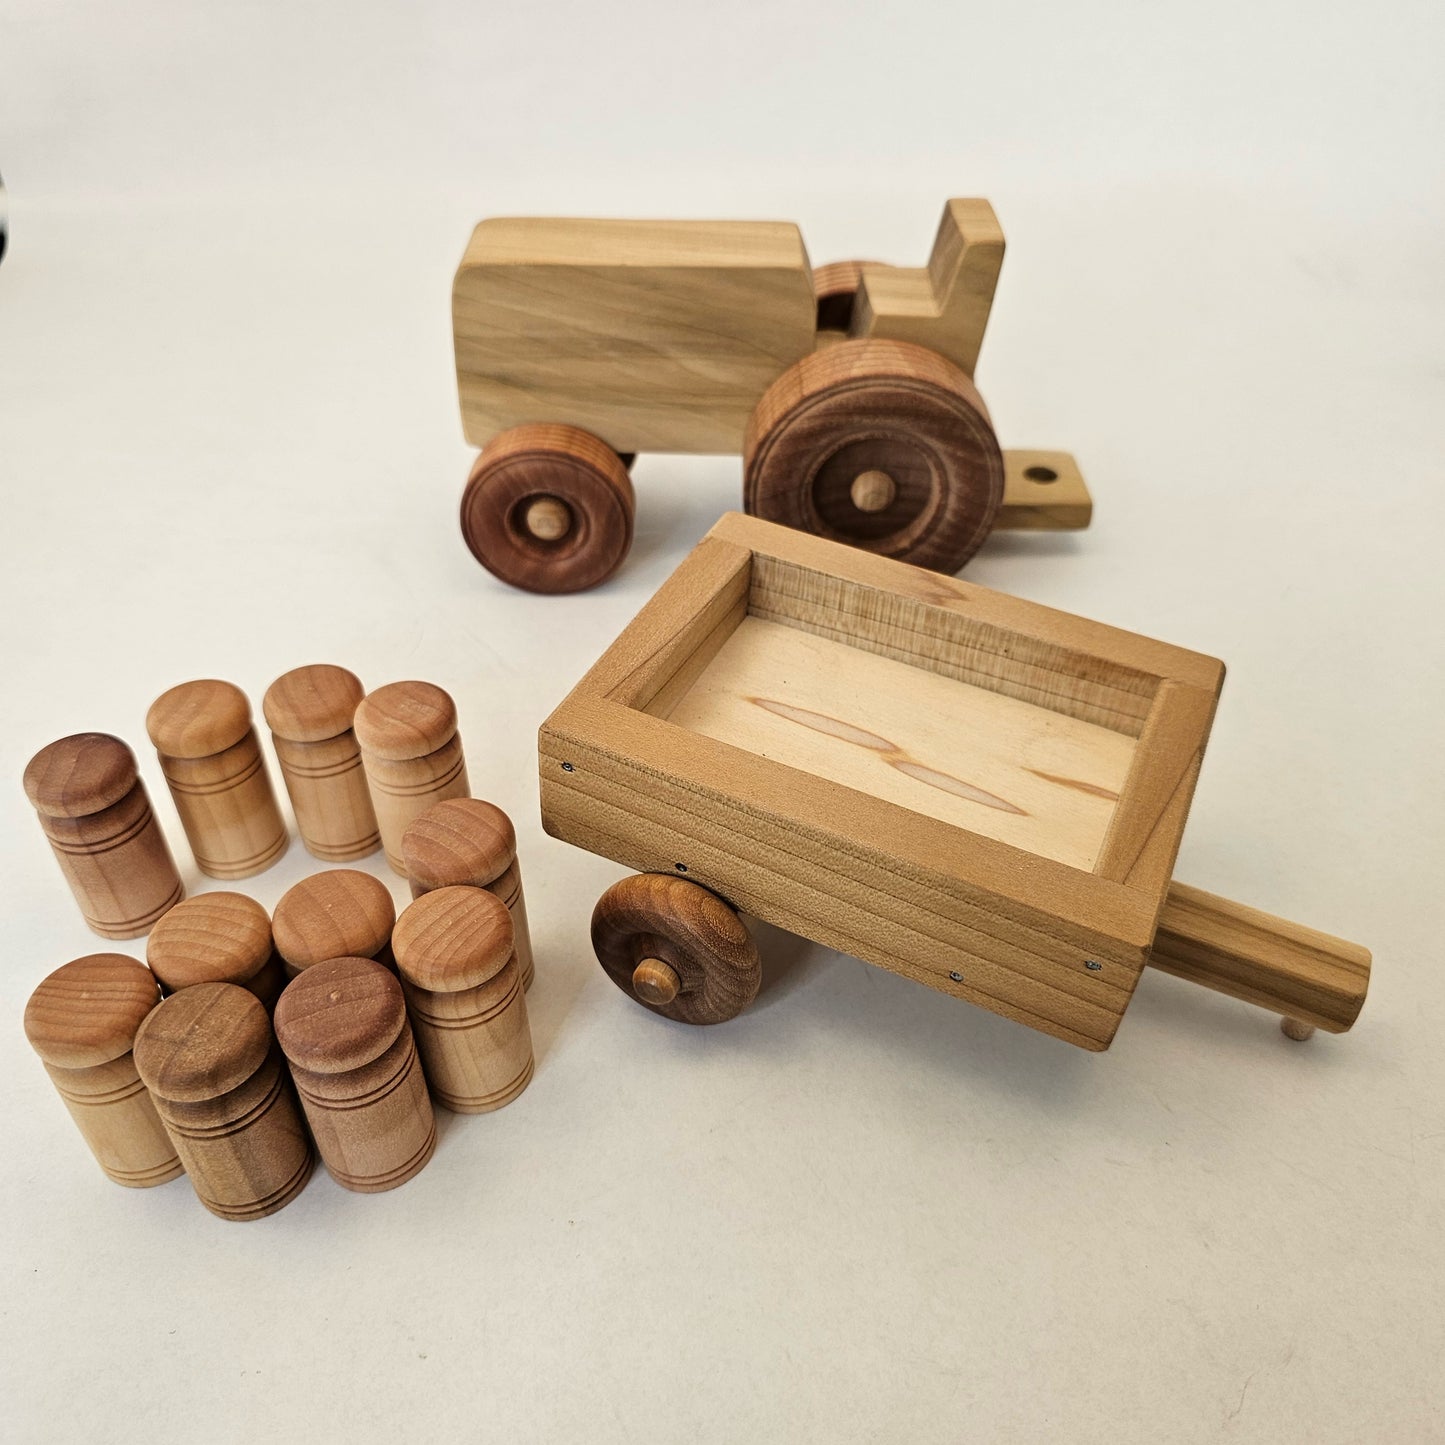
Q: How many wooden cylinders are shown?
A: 11